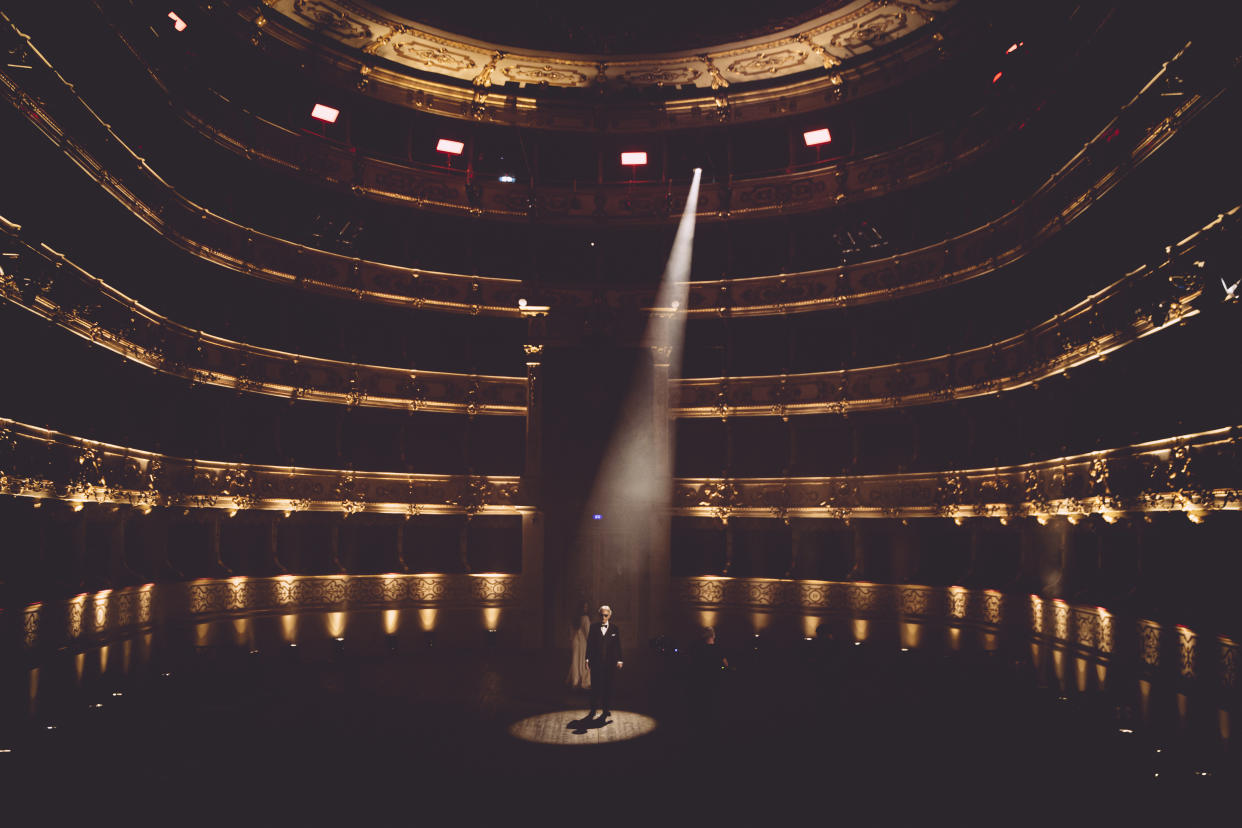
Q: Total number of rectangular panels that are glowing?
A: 4